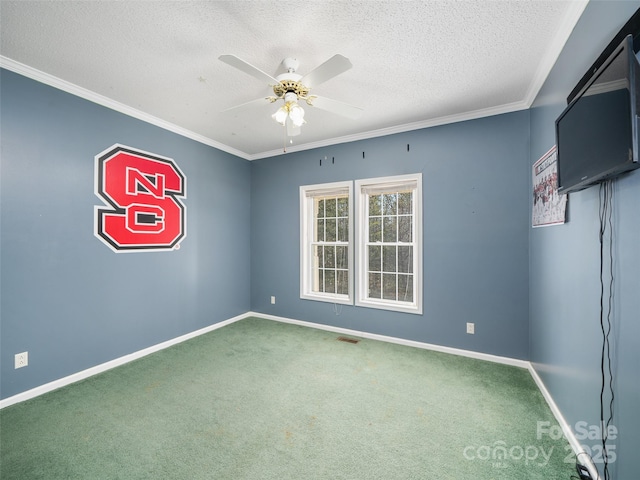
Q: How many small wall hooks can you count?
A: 4